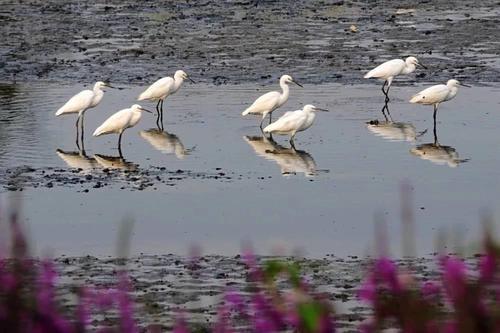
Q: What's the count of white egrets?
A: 7